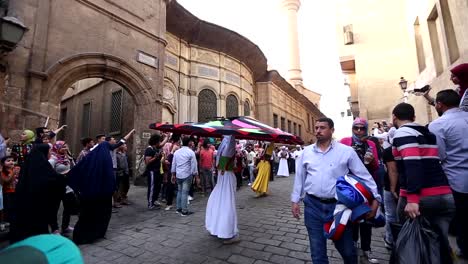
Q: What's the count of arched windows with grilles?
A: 3